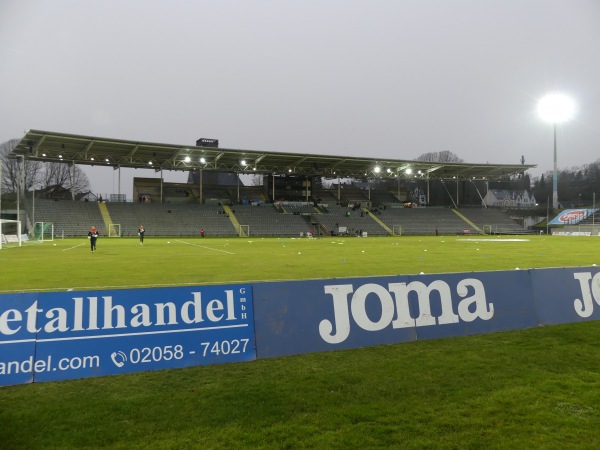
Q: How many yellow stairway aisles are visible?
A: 4